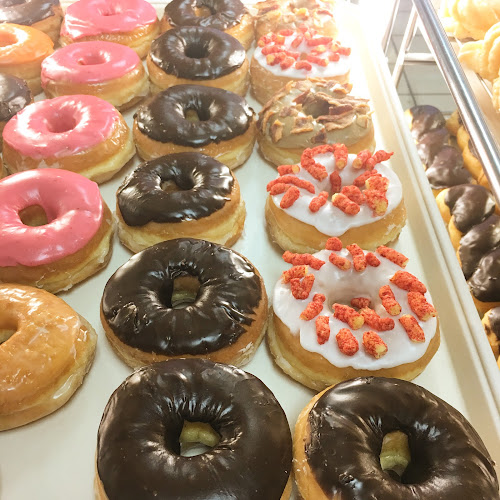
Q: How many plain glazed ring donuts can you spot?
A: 1